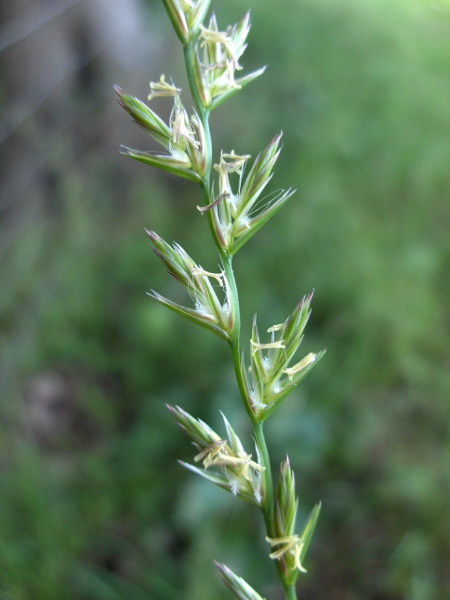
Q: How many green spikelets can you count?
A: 9